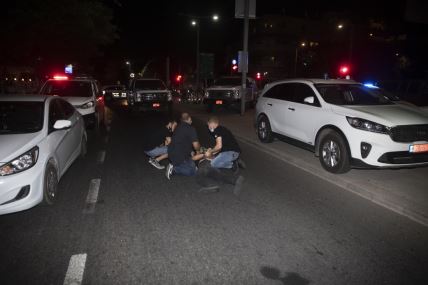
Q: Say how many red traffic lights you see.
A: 4